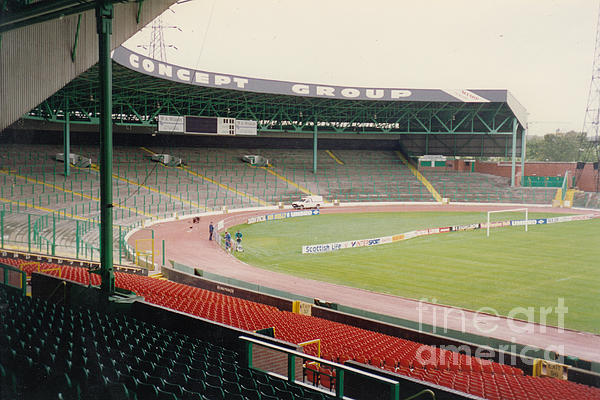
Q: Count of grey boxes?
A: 3